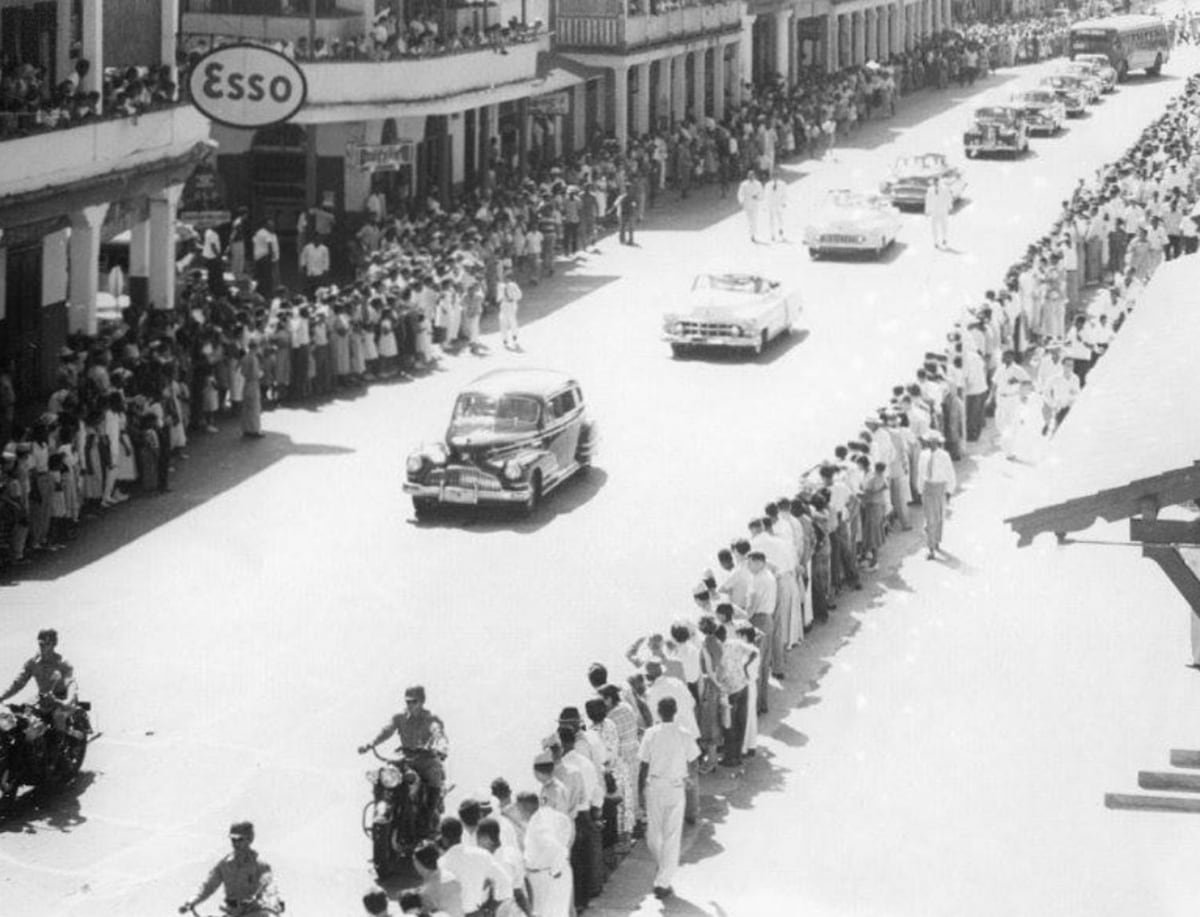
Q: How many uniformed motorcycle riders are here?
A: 3